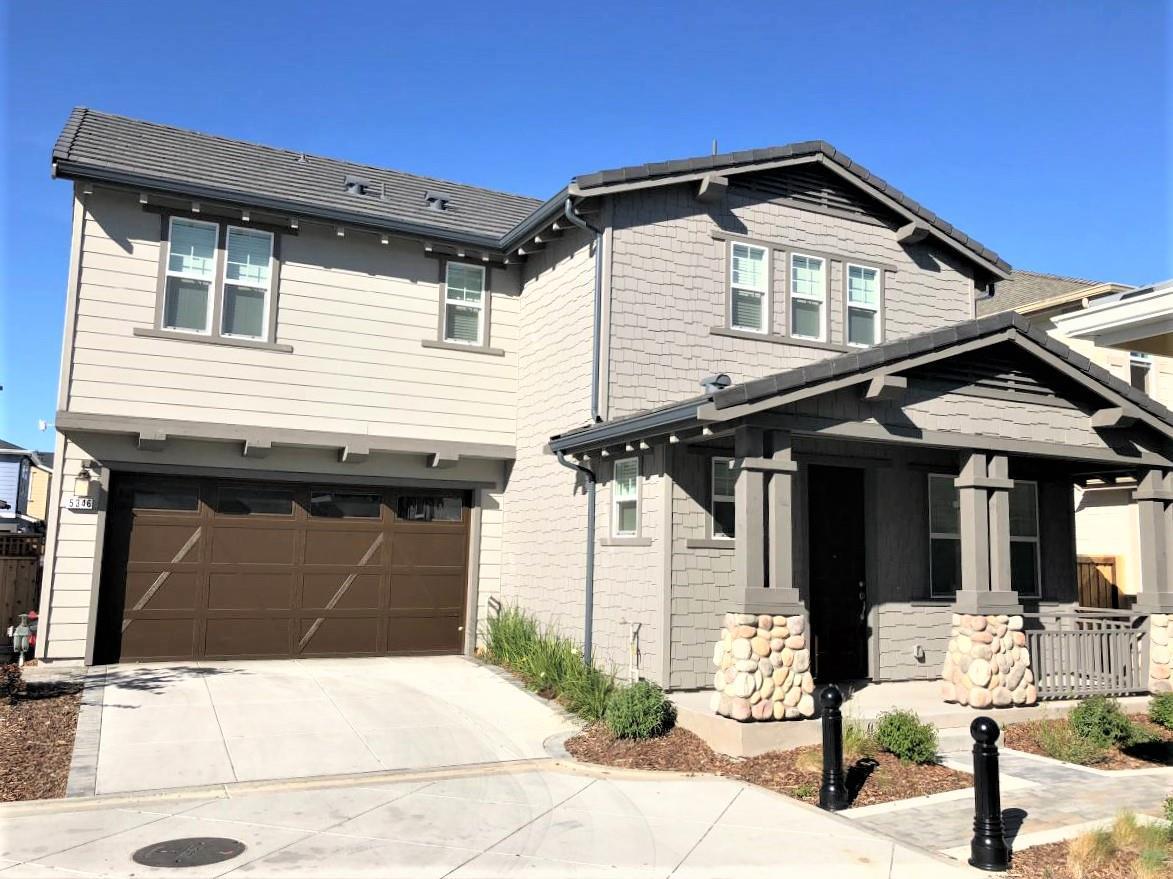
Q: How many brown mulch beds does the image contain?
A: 4